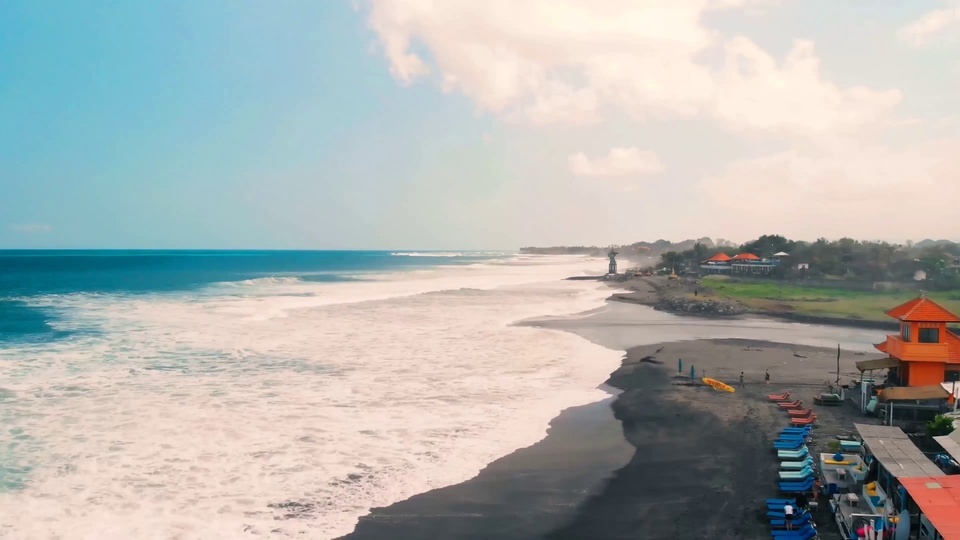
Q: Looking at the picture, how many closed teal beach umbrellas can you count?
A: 2